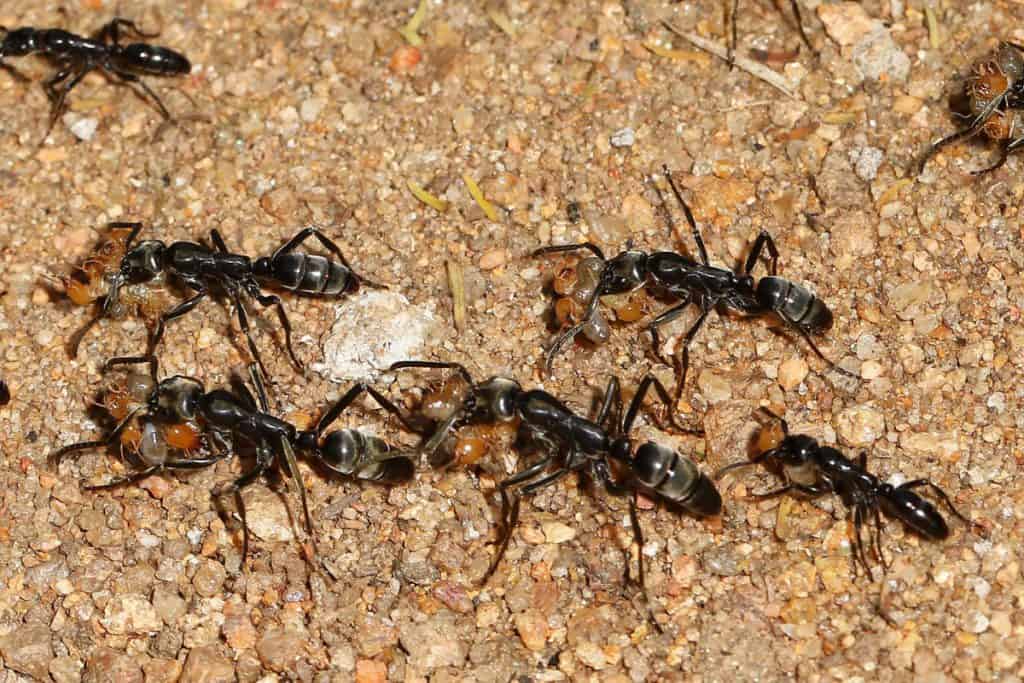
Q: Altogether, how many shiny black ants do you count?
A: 7